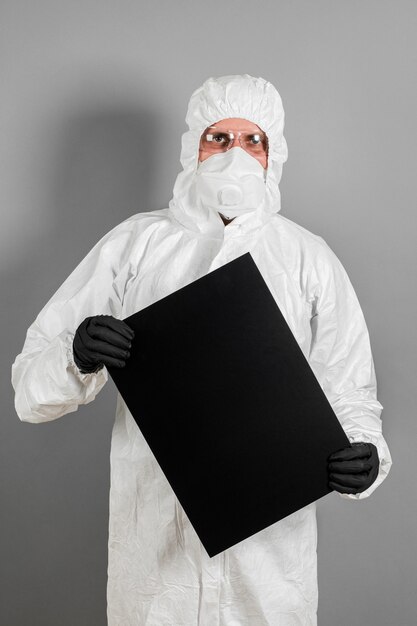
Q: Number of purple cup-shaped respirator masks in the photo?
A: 0